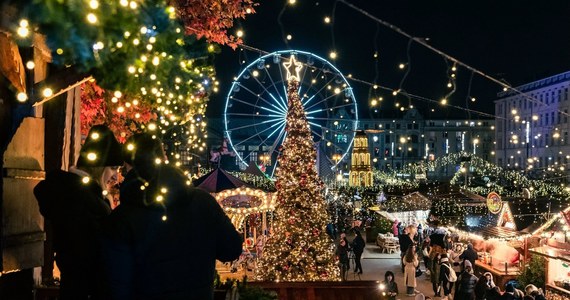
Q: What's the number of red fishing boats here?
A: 0